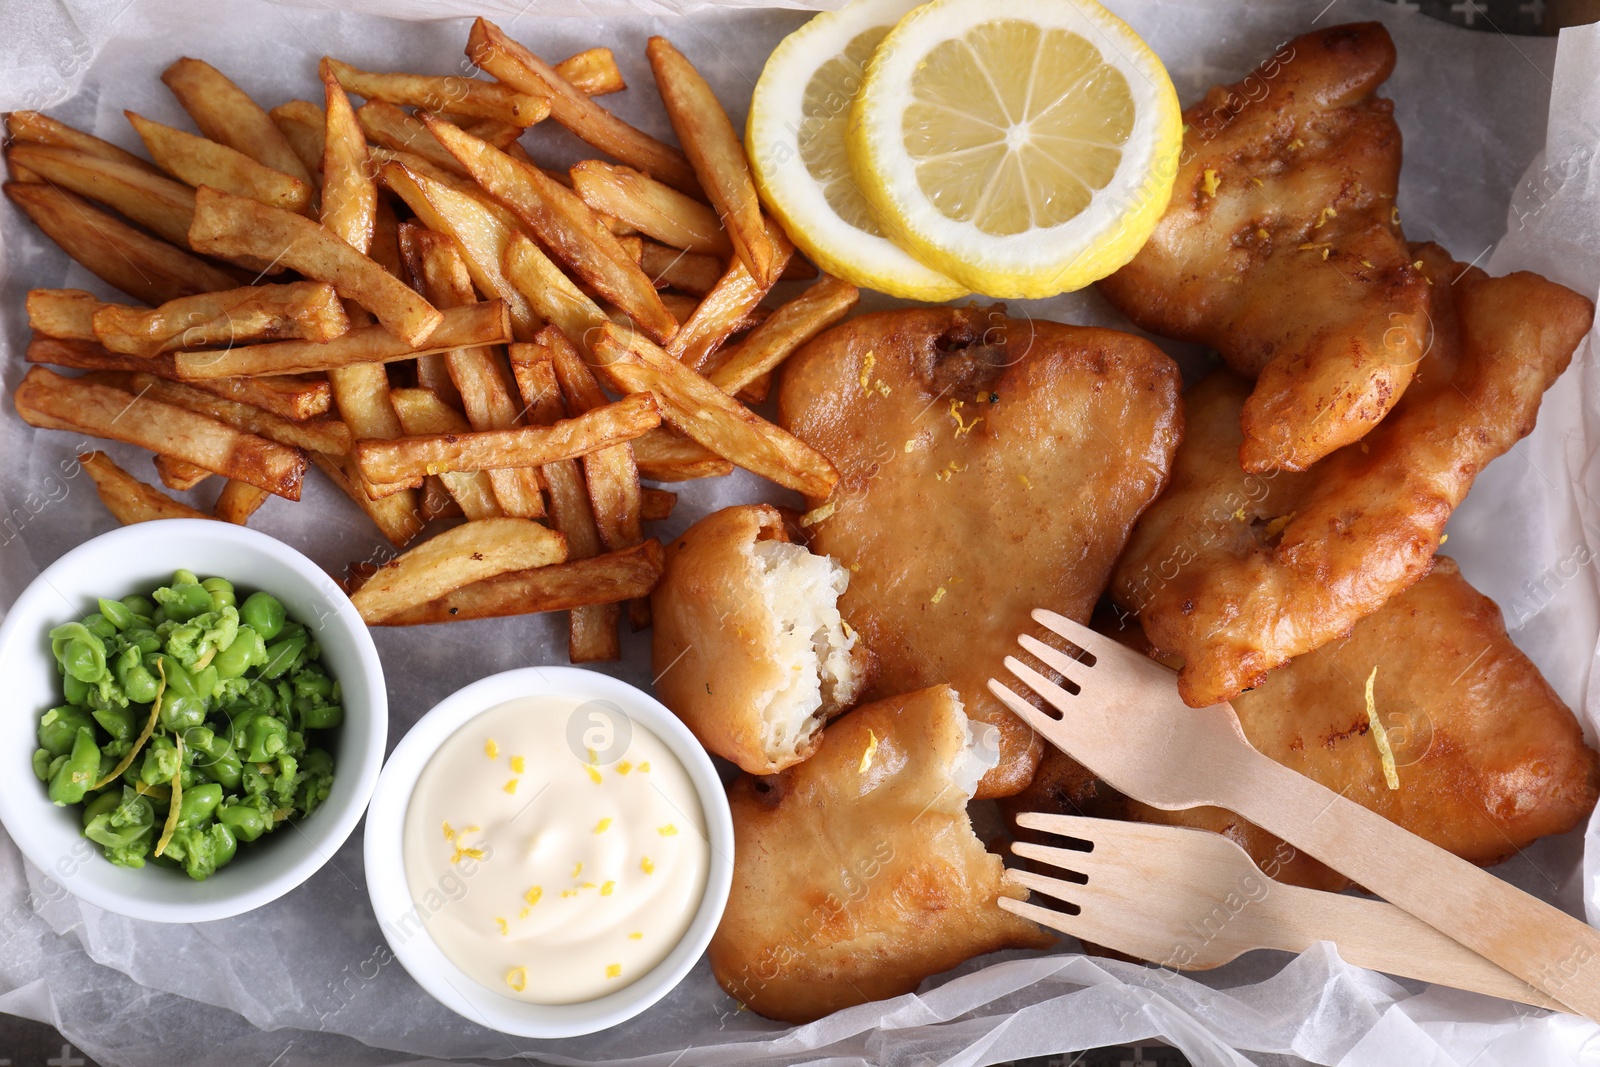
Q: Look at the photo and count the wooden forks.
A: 2